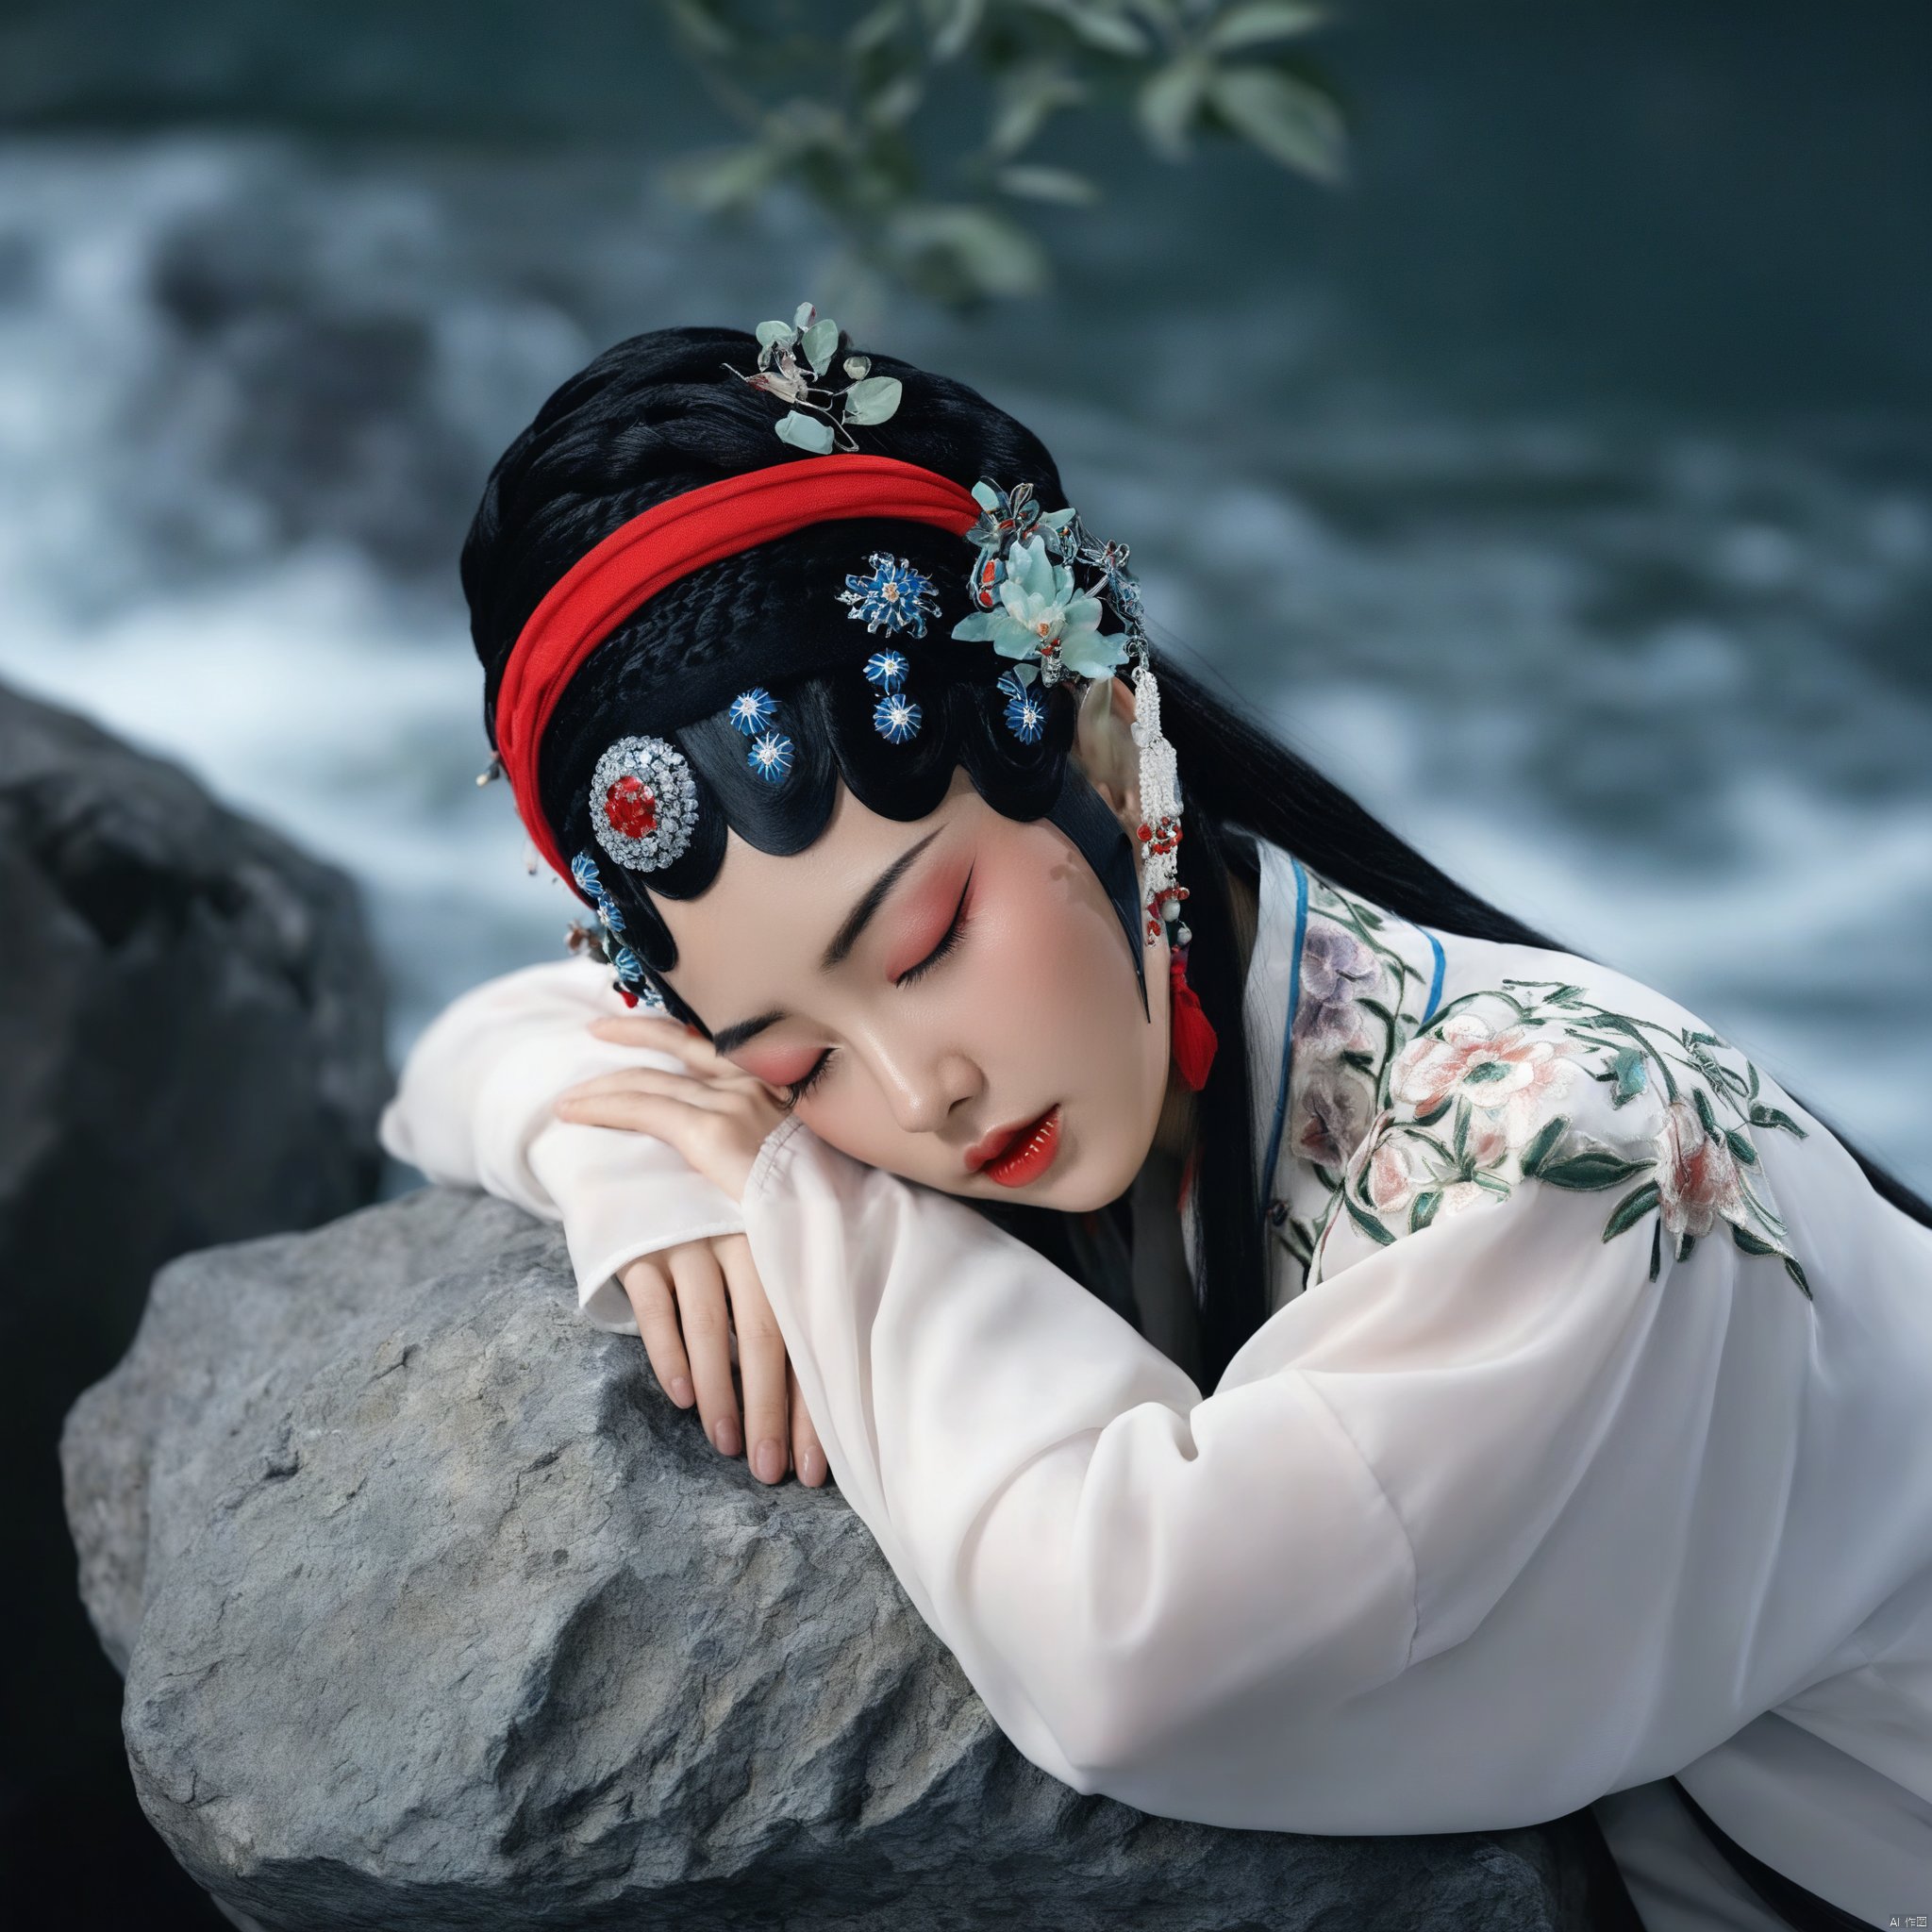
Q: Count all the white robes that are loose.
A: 1